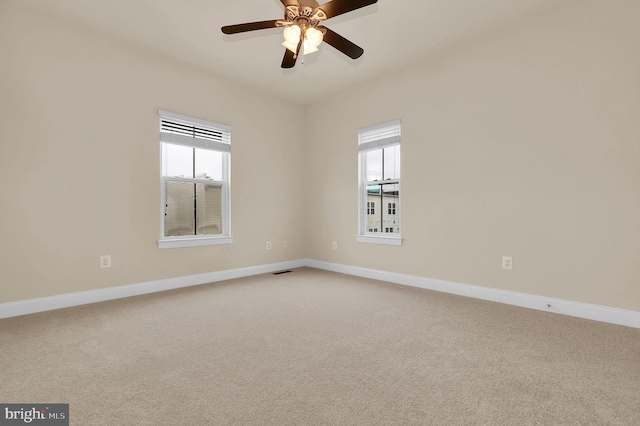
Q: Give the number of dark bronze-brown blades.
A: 5